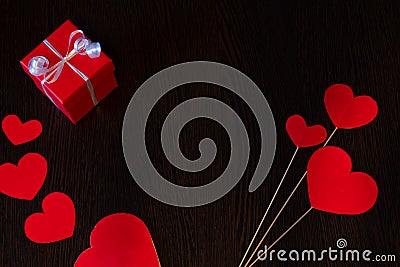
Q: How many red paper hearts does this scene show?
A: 7